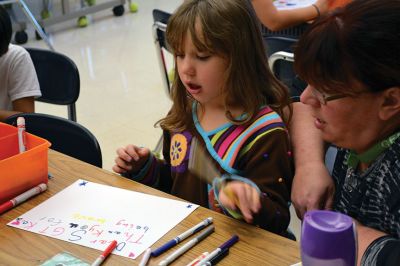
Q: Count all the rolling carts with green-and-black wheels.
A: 1